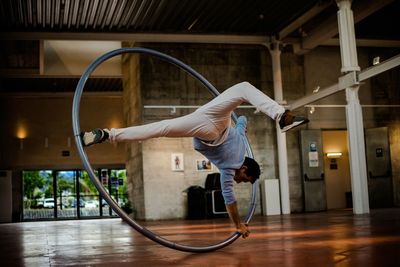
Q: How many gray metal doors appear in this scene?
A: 2